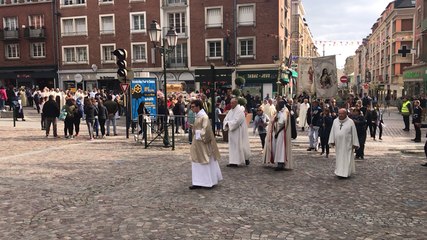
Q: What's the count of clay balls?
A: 0